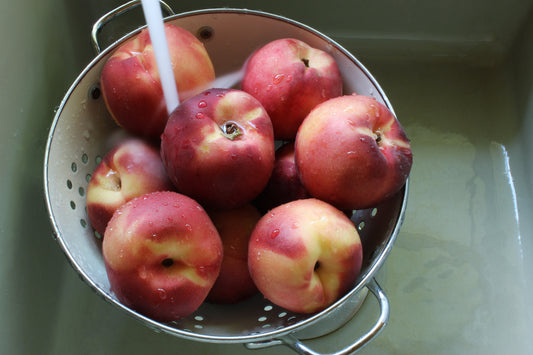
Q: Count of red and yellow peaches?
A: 9